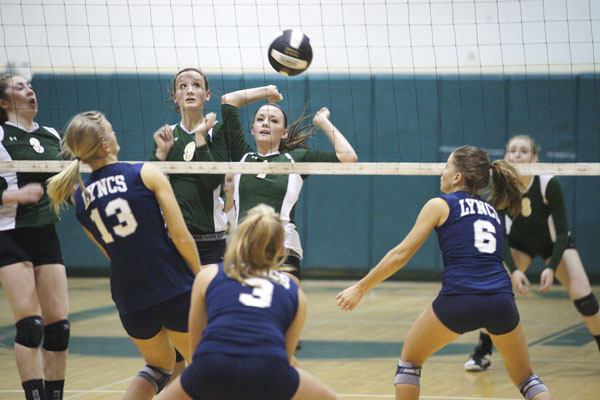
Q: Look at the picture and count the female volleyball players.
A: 7